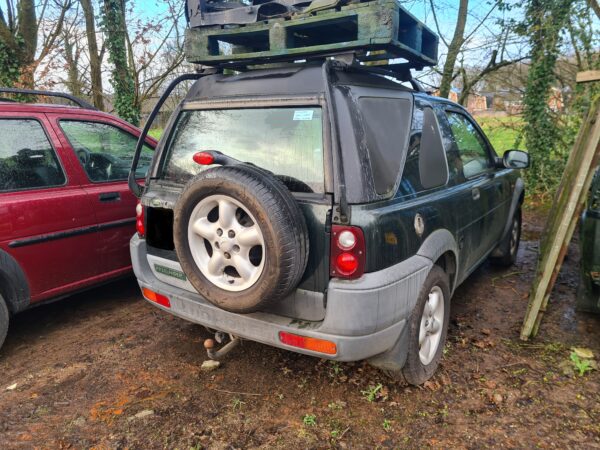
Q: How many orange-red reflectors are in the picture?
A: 2